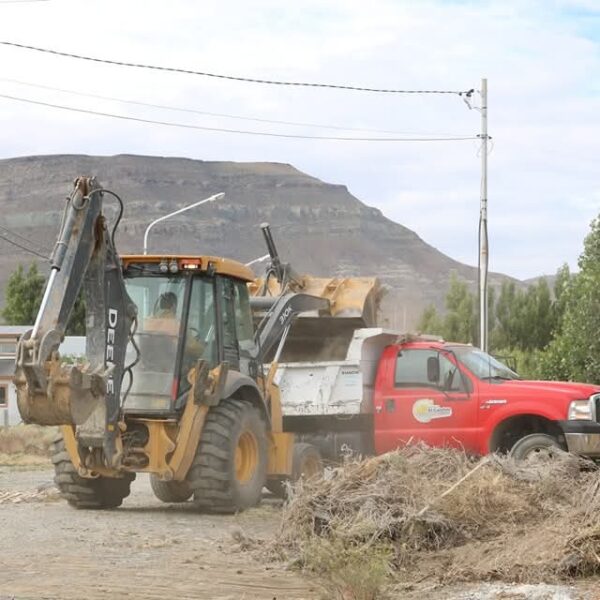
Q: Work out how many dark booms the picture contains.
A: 2